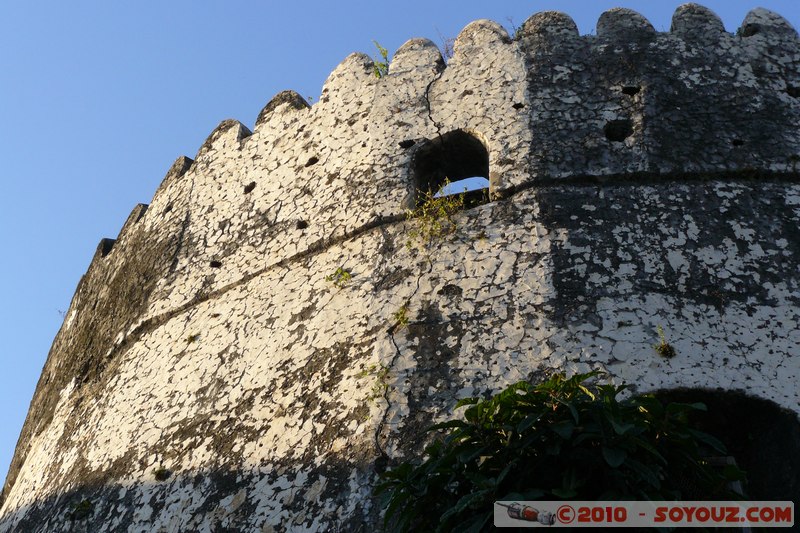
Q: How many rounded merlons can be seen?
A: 12